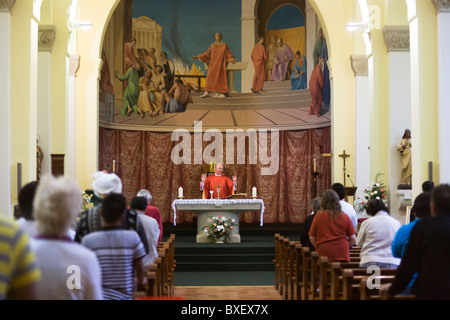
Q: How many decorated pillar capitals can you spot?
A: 6